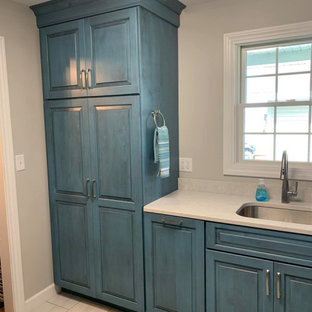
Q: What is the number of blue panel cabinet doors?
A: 7